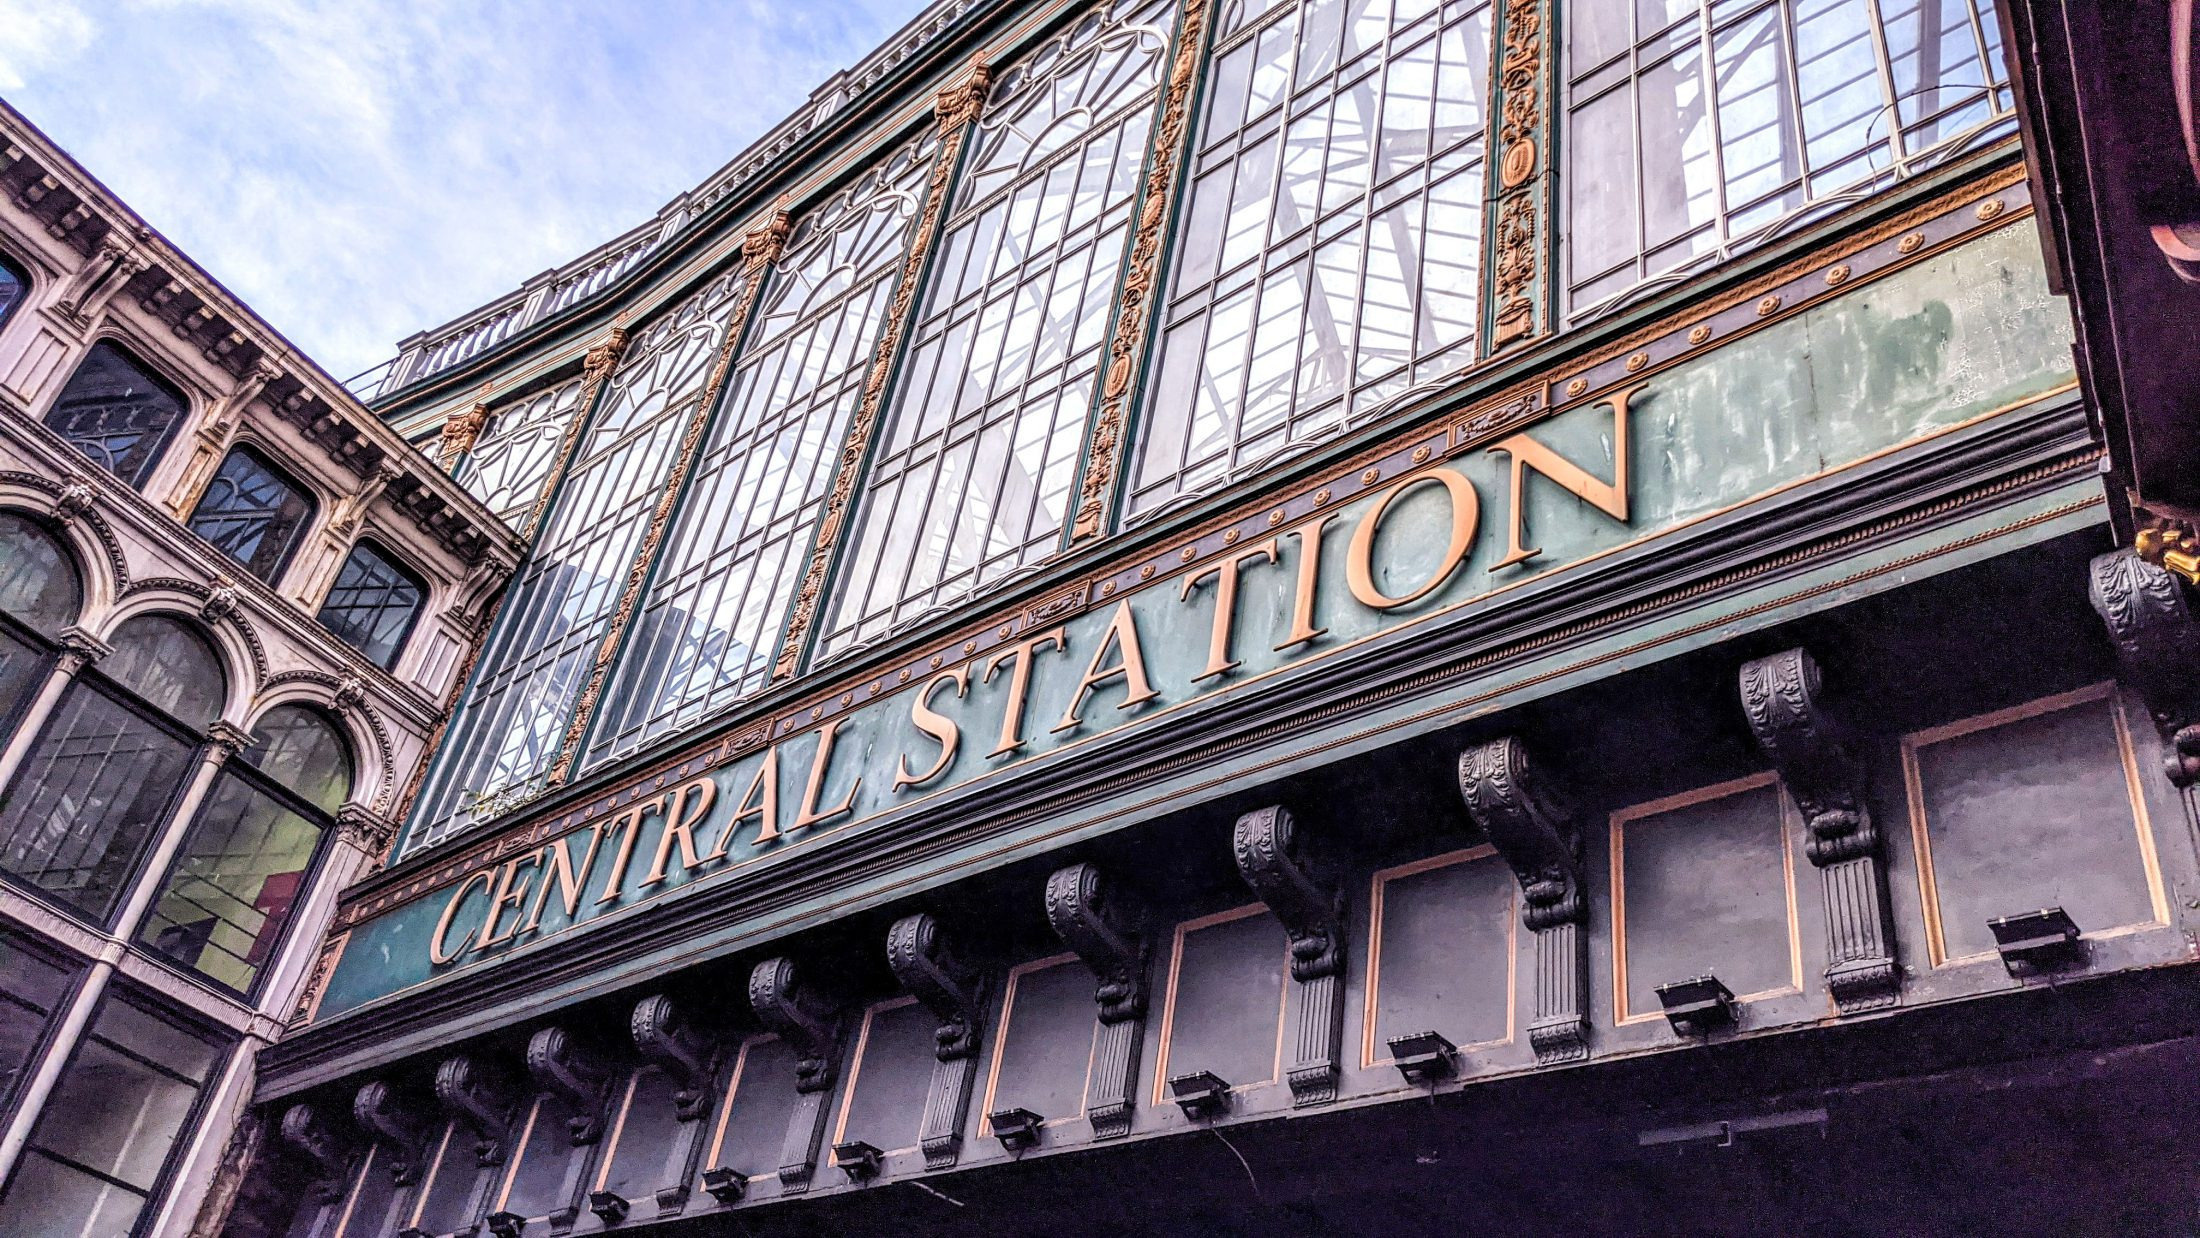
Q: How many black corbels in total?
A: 12